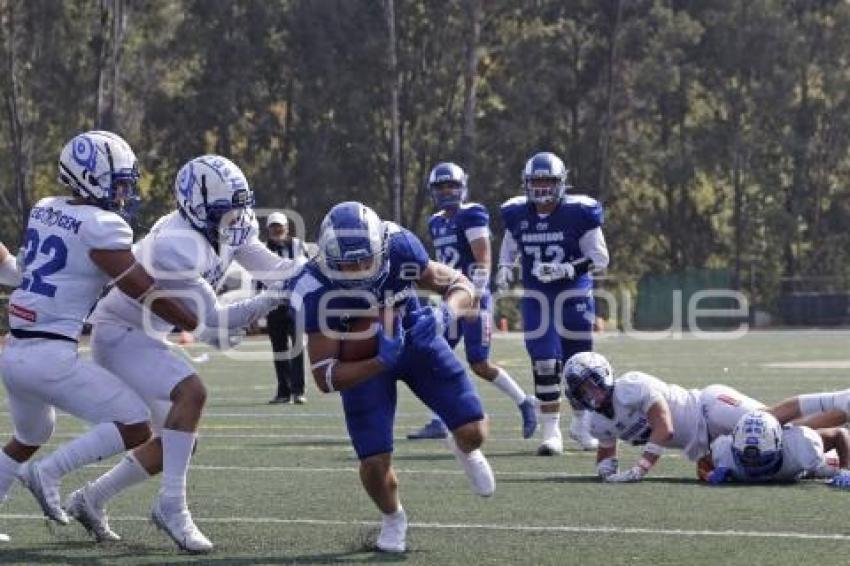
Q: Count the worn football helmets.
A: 7